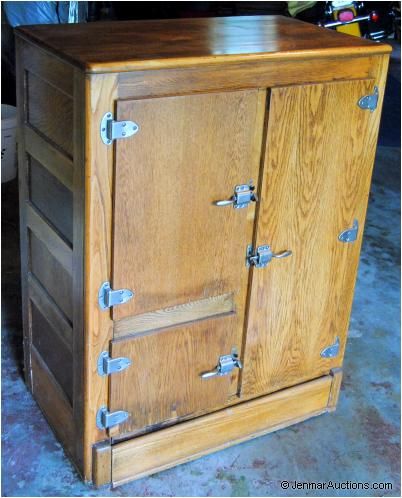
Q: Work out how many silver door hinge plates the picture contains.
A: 7